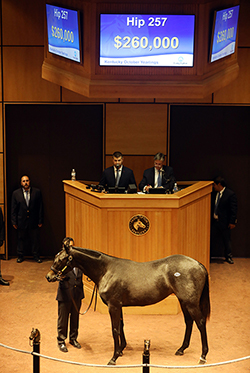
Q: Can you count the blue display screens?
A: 3